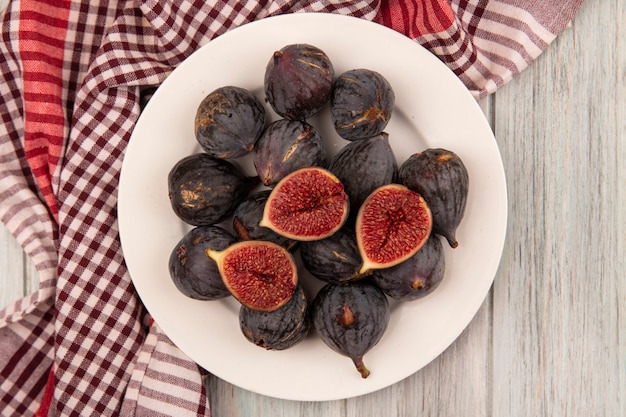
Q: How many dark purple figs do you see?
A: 13